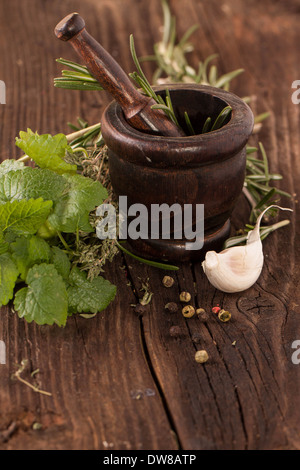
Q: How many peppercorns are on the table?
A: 12